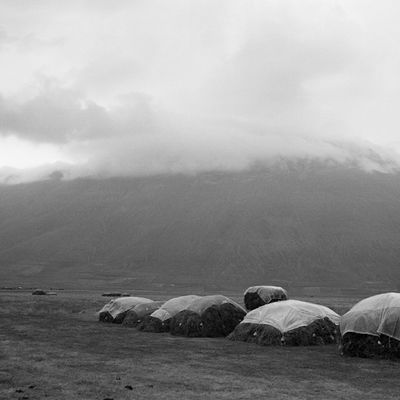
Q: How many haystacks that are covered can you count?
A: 7